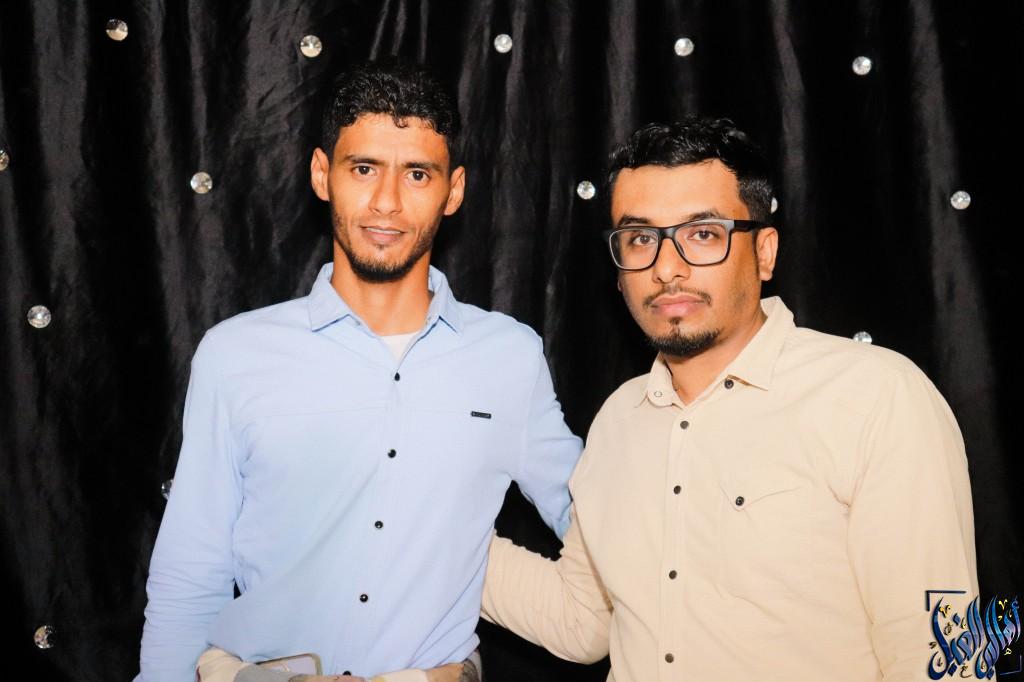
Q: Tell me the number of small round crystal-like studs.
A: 14